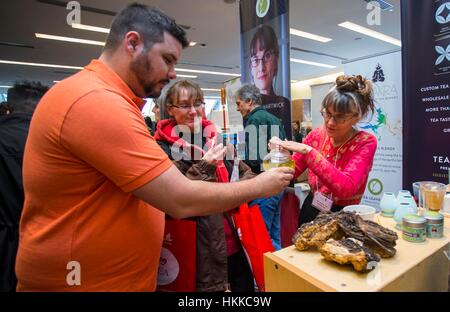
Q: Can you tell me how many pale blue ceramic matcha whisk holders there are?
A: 4